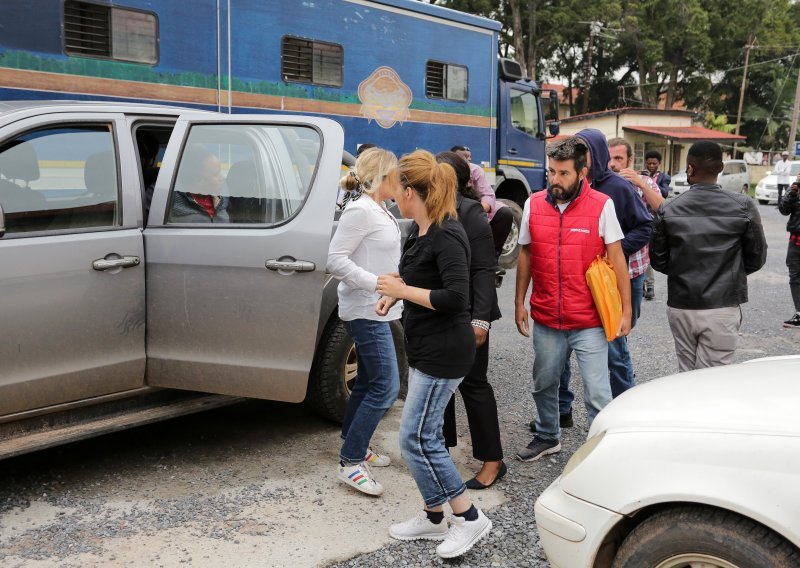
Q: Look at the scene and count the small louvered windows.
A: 3